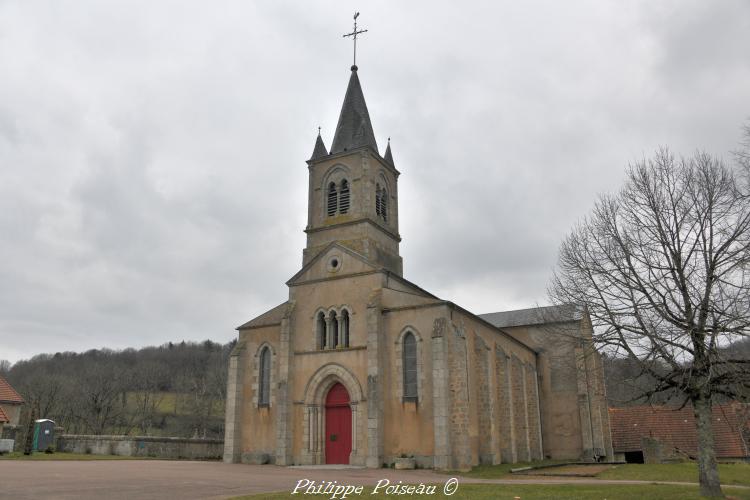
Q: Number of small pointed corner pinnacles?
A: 2